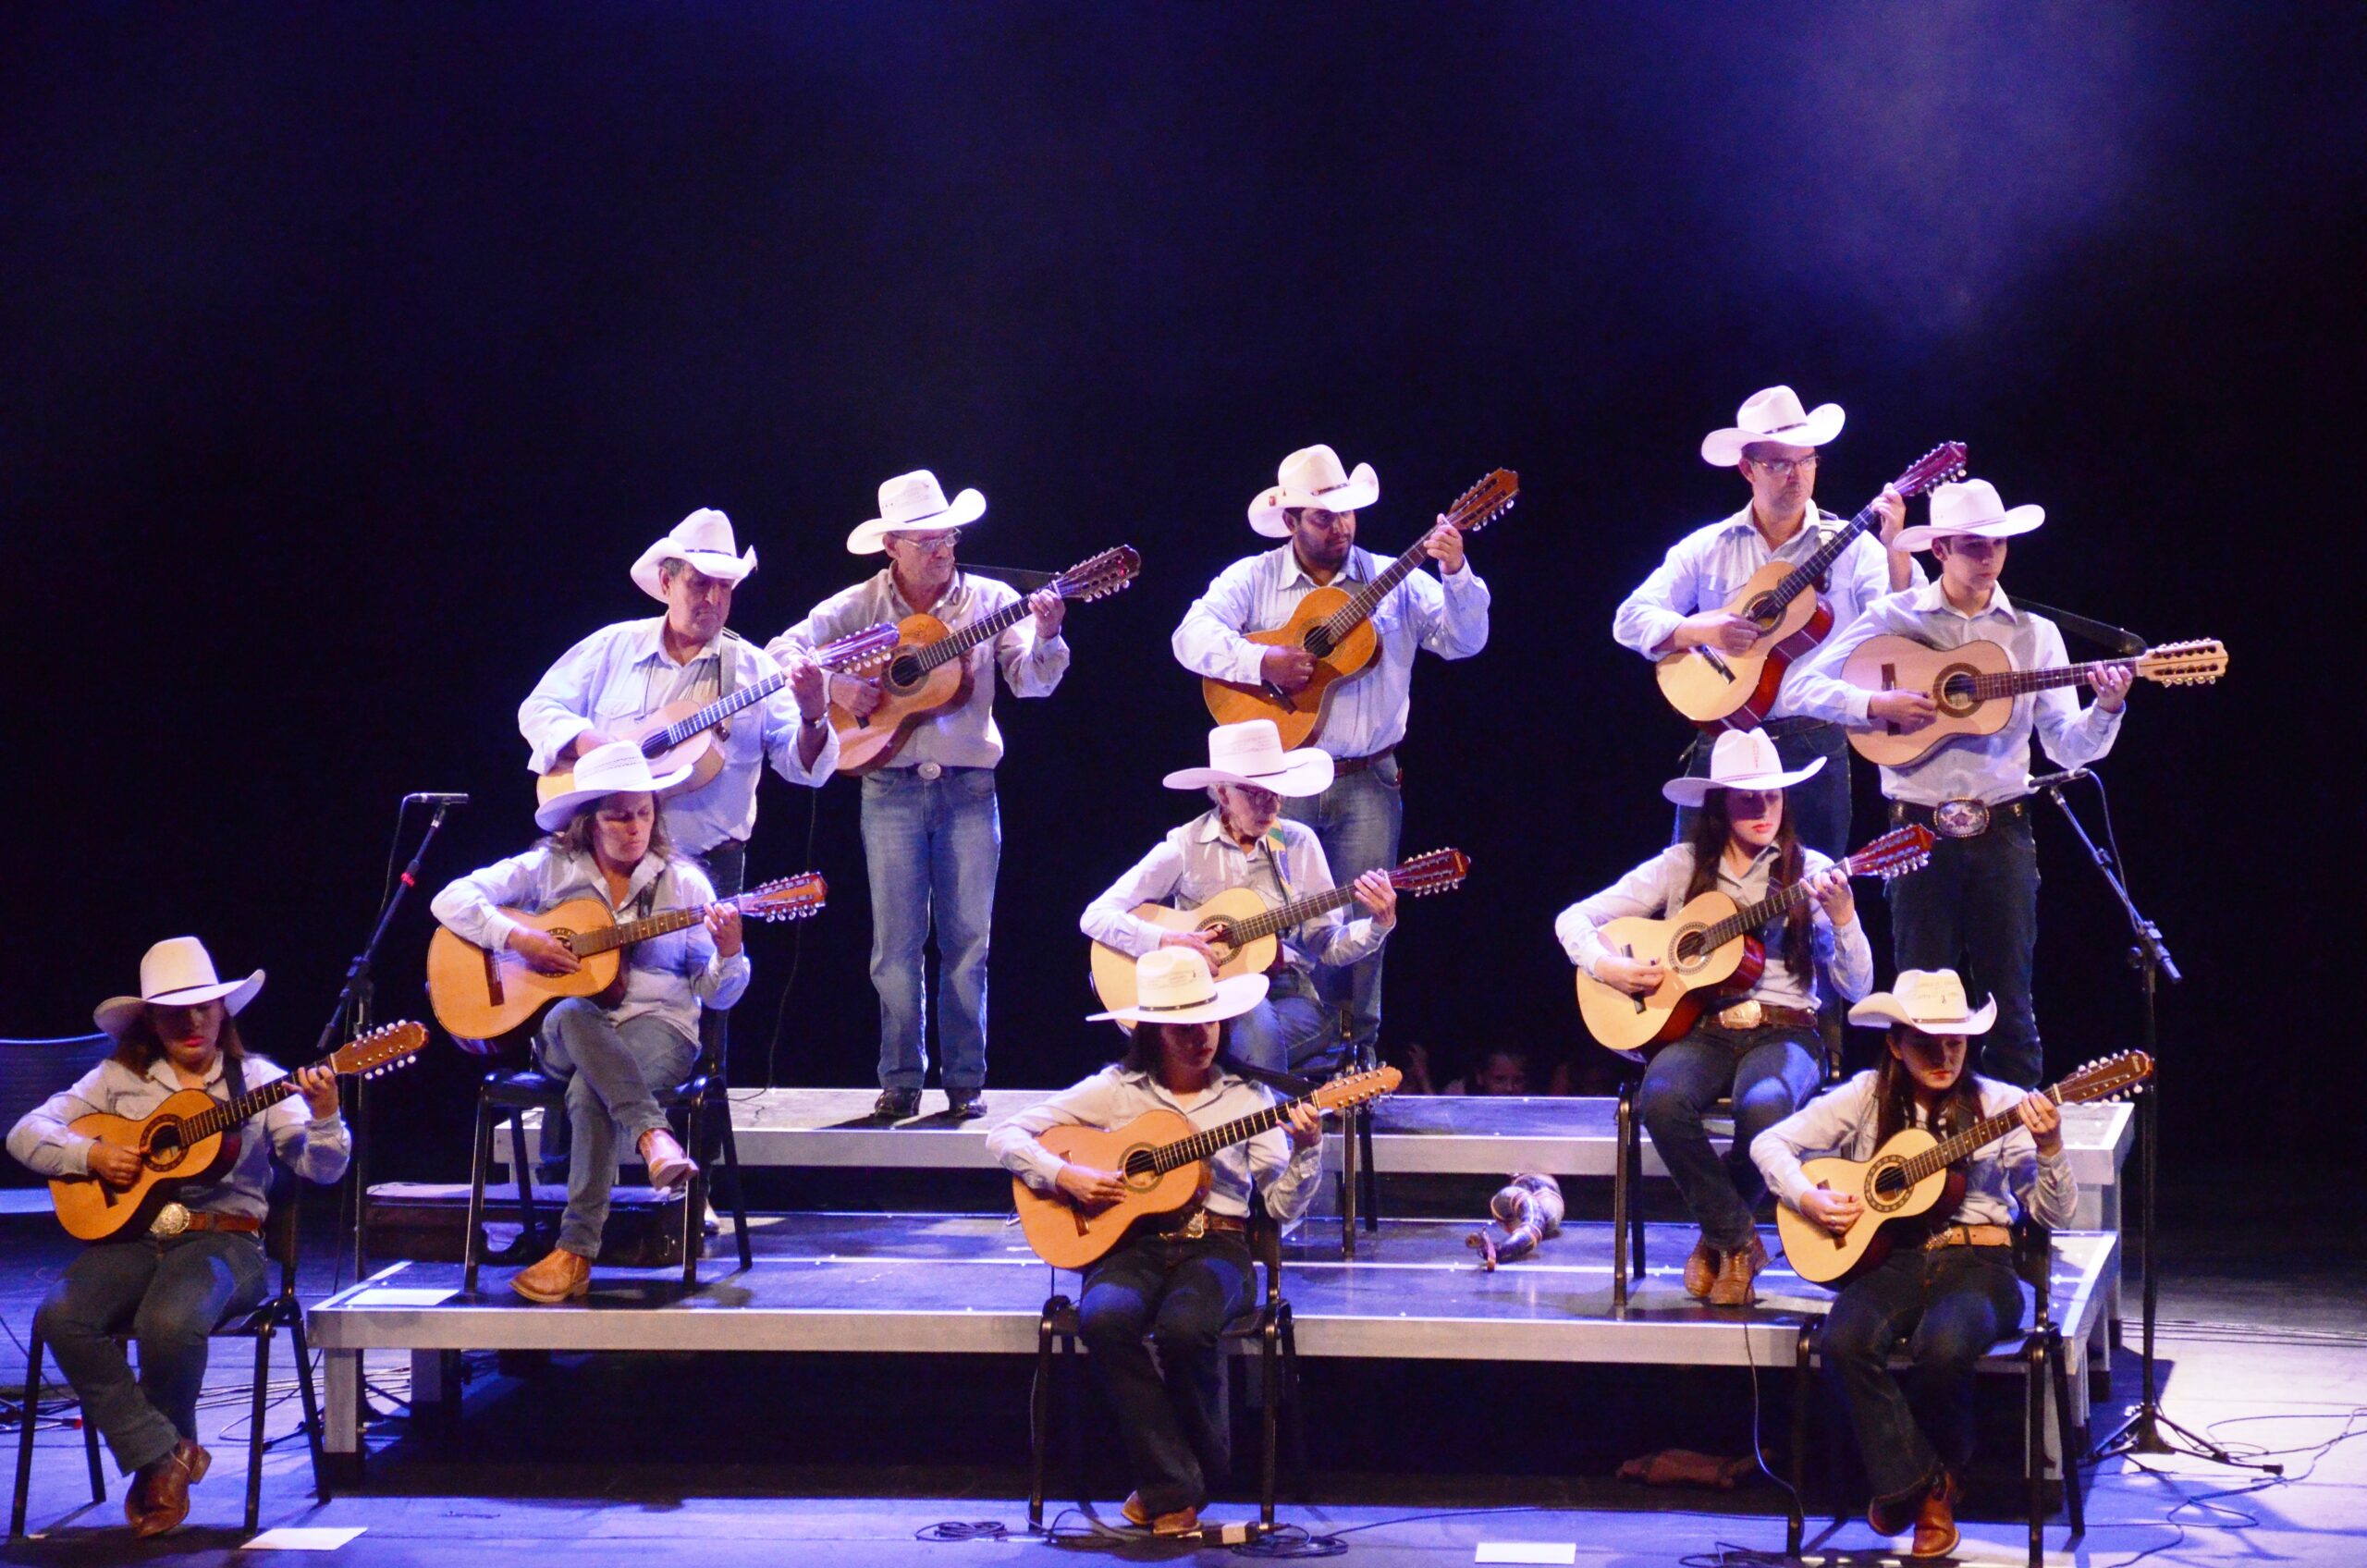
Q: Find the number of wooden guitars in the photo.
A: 11